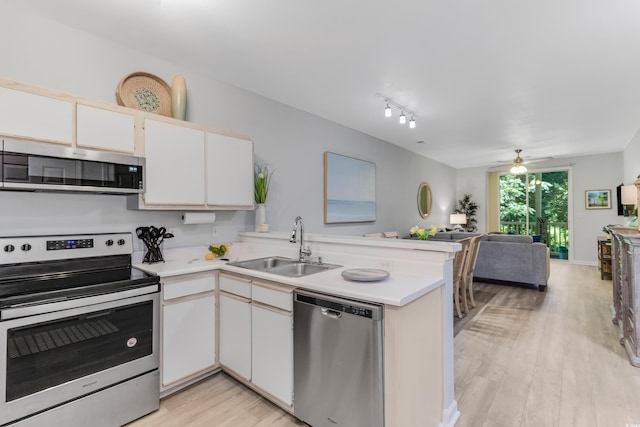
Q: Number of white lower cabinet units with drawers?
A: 3